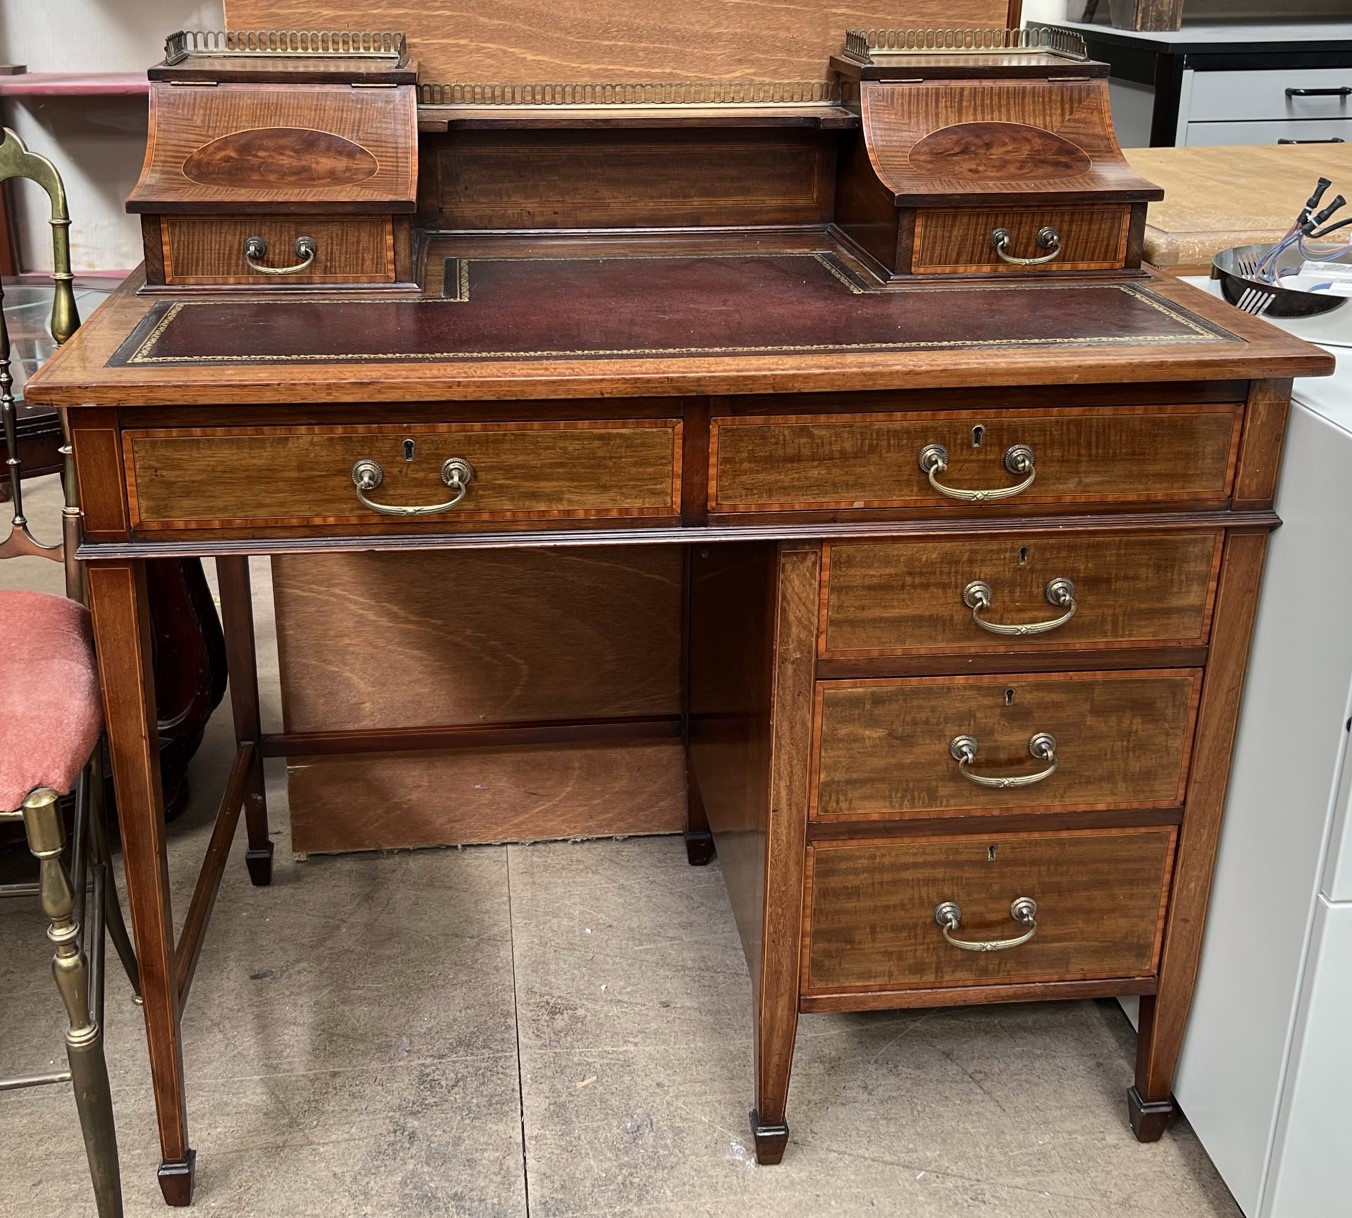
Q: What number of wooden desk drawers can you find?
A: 7